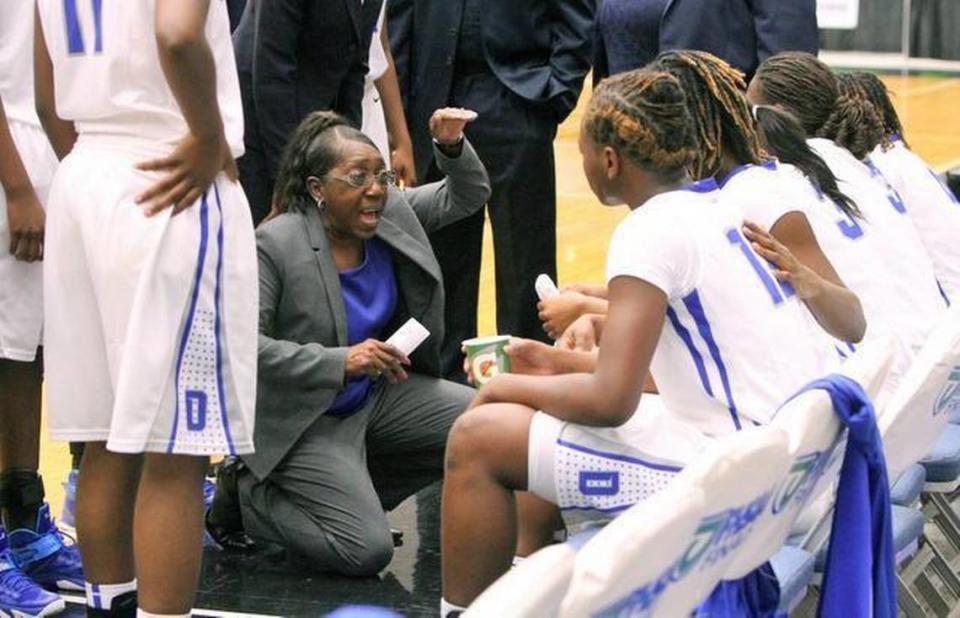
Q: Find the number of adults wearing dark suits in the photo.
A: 3